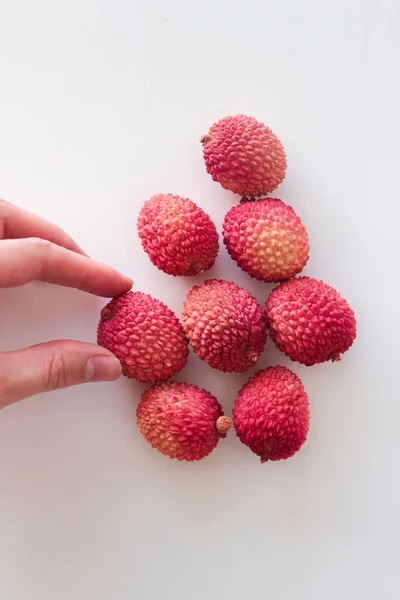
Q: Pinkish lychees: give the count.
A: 8